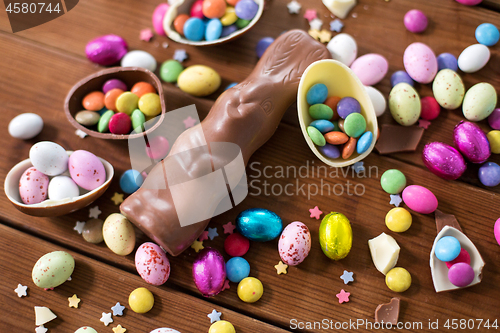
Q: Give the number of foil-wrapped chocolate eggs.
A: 6